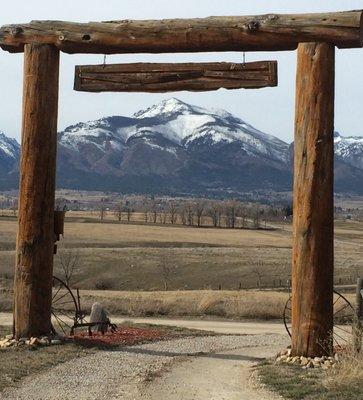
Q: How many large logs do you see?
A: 3